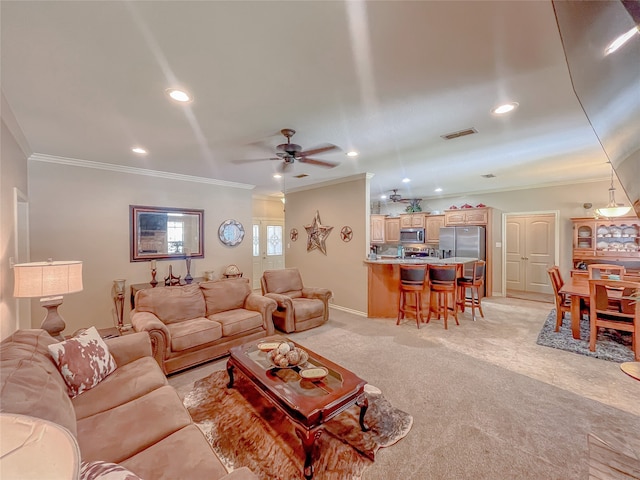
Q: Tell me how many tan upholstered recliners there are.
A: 1